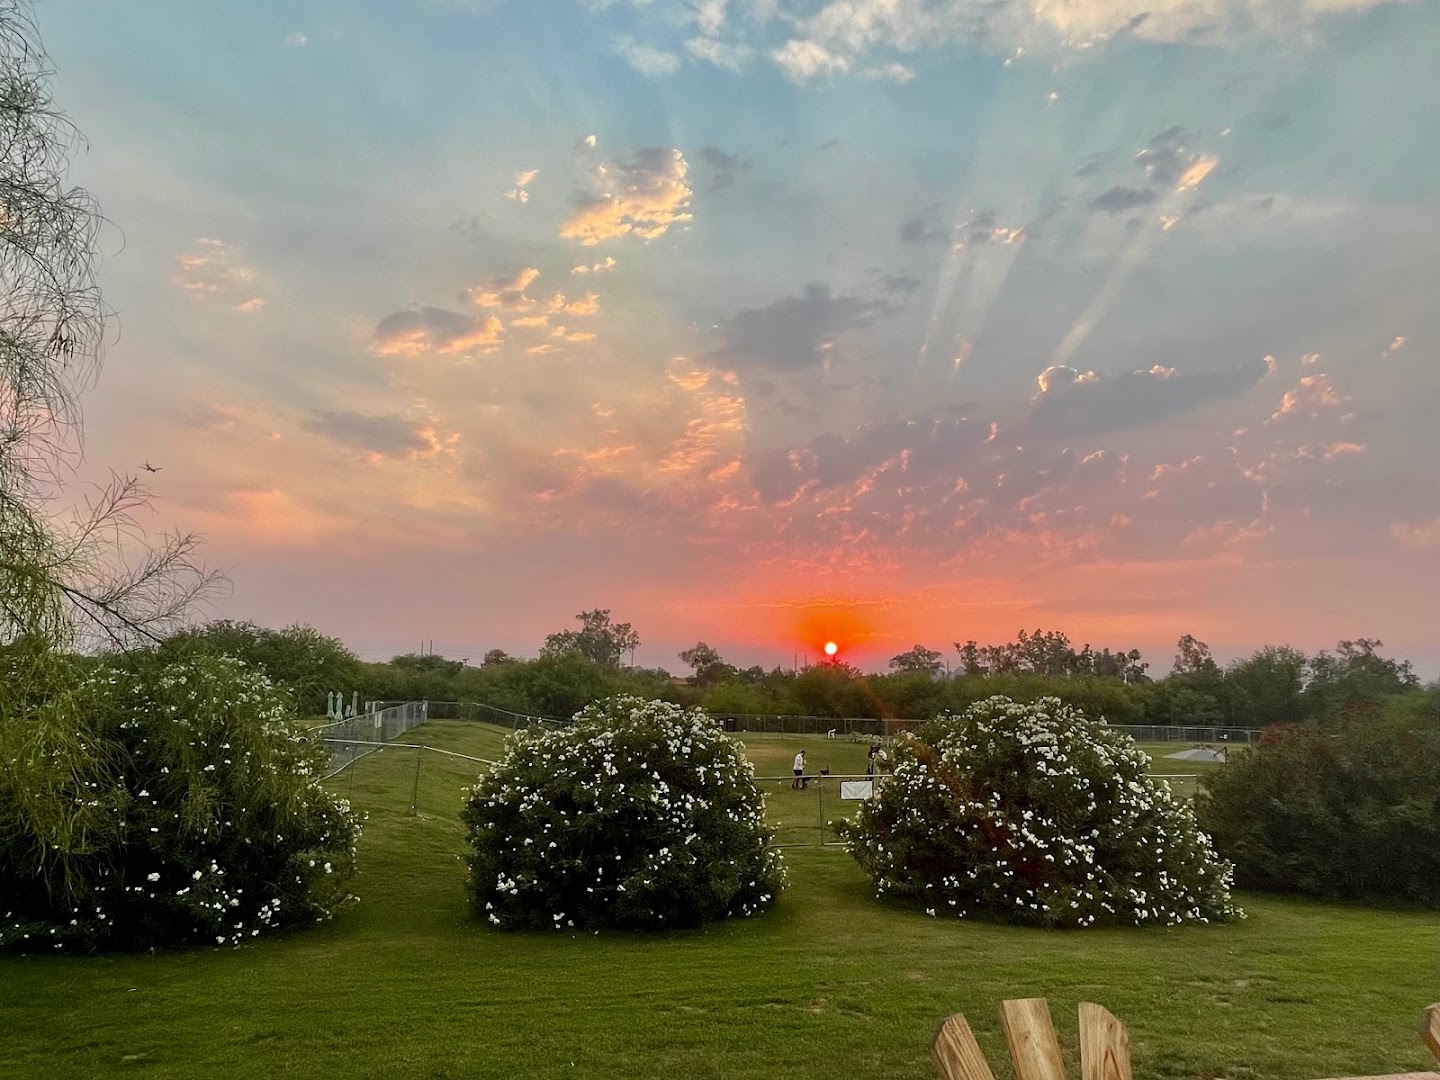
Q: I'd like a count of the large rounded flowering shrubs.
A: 3